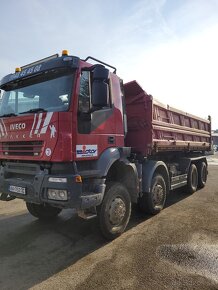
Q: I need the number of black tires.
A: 5